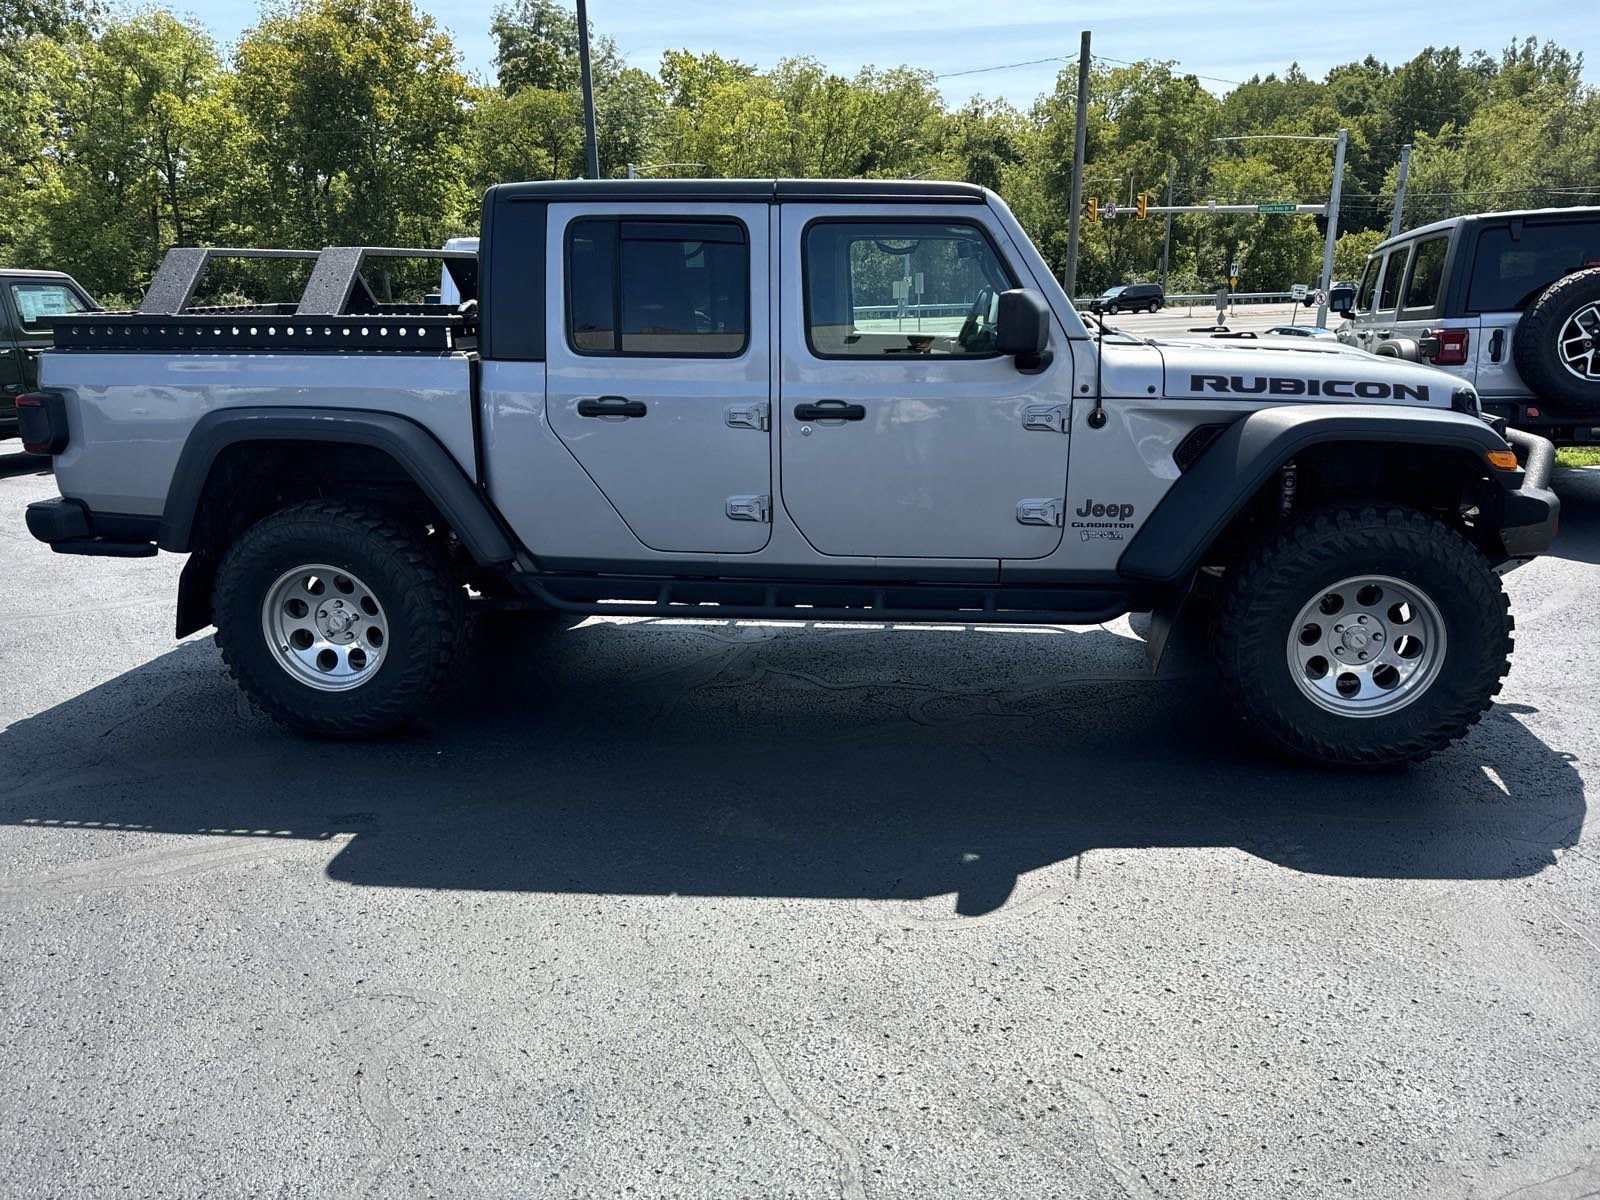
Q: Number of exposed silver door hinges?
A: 4